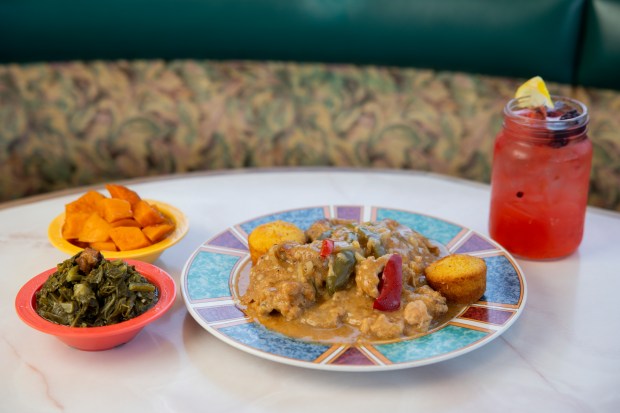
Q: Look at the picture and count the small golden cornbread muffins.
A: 2